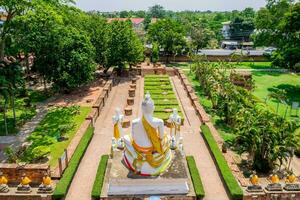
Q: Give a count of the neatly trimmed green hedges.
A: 4